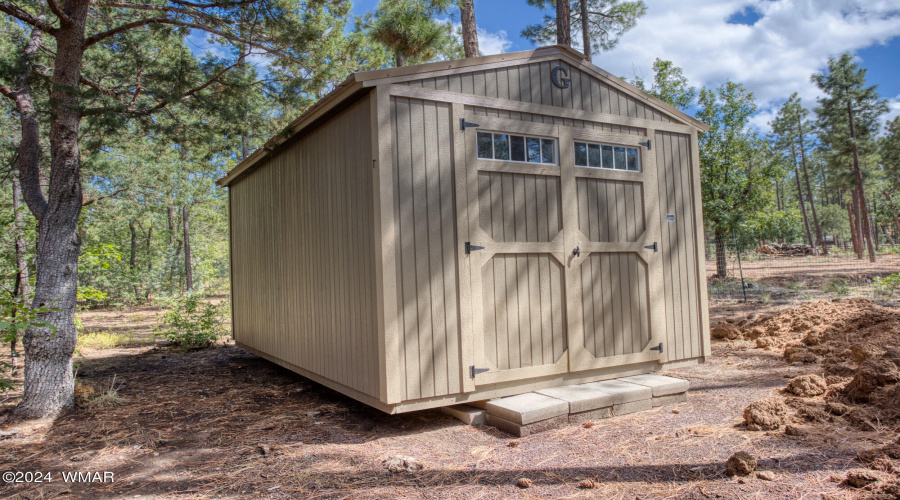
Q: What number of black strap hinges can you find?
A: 6